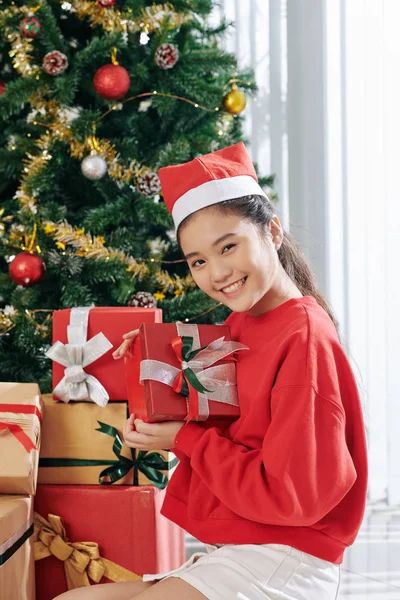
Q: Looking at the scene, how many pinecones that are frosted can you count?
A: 4